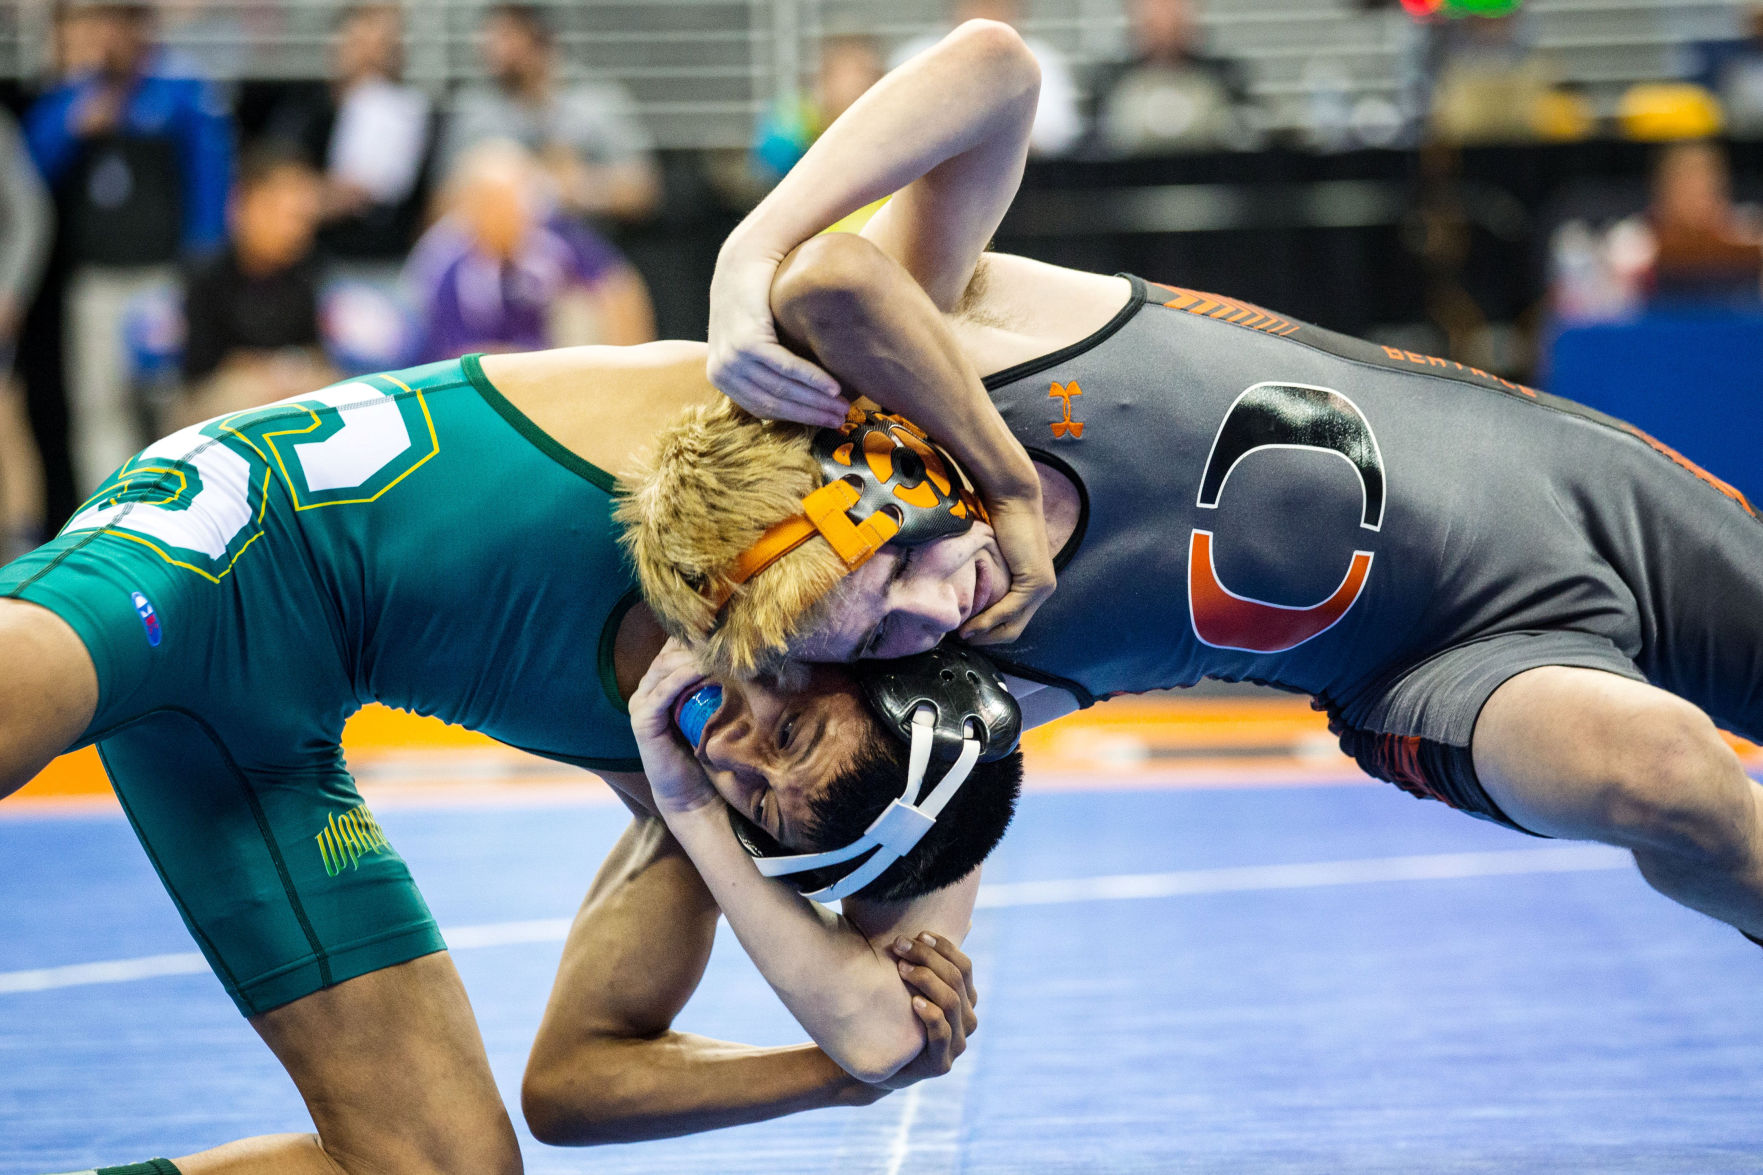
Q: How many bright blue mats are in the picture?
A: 1